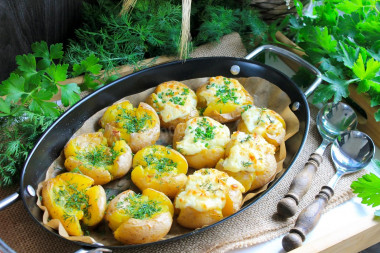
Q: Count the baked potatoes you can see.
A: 11